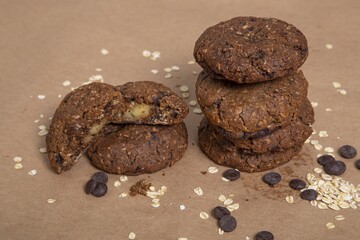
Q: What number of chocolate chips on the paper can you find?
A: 14